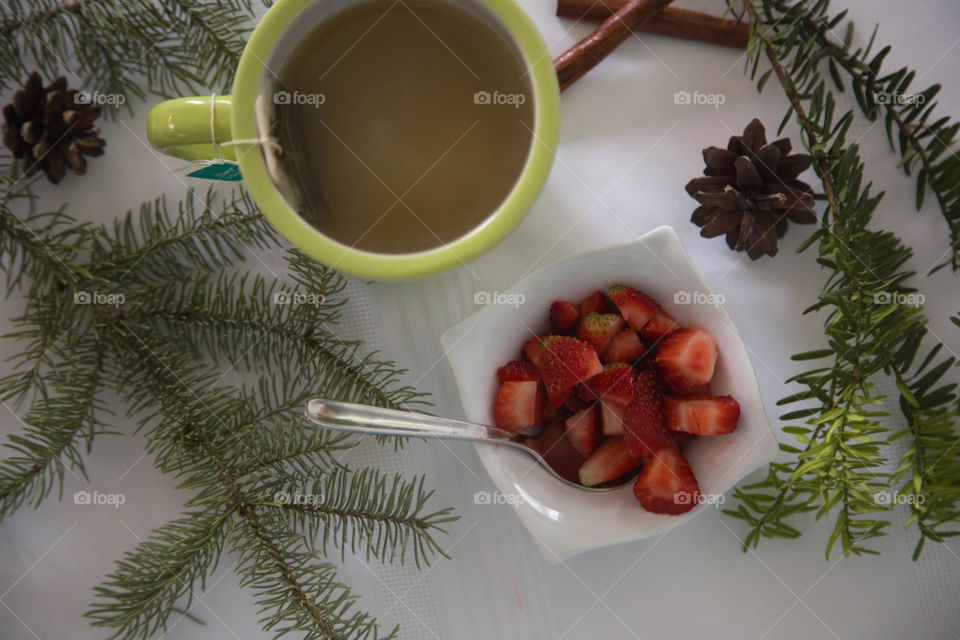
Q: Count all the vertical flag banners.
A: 0